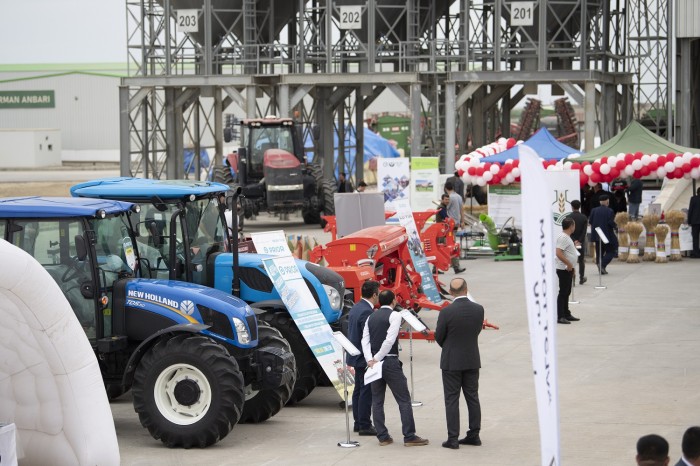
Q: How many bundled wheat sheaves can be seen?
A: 5